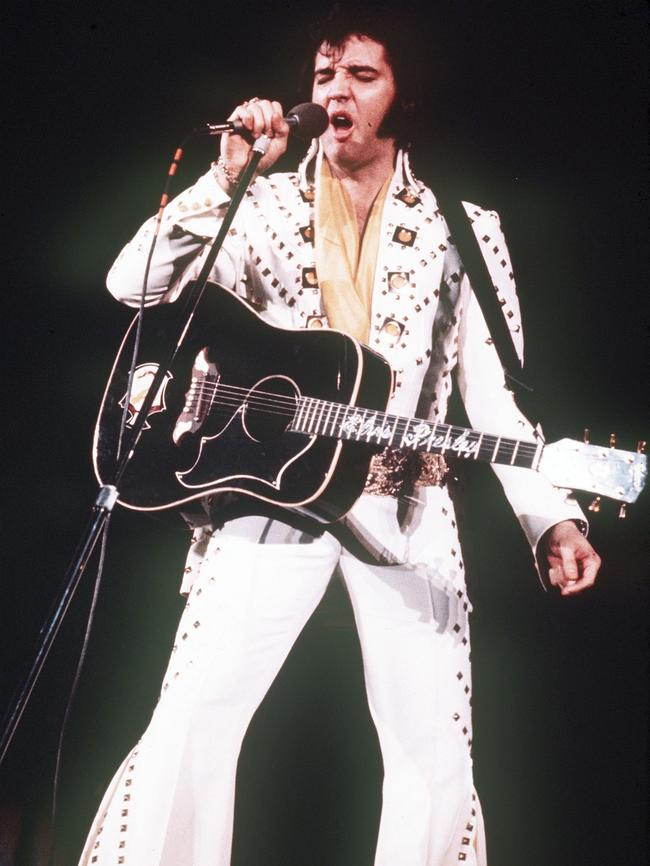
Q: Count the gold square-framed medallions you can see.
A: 8